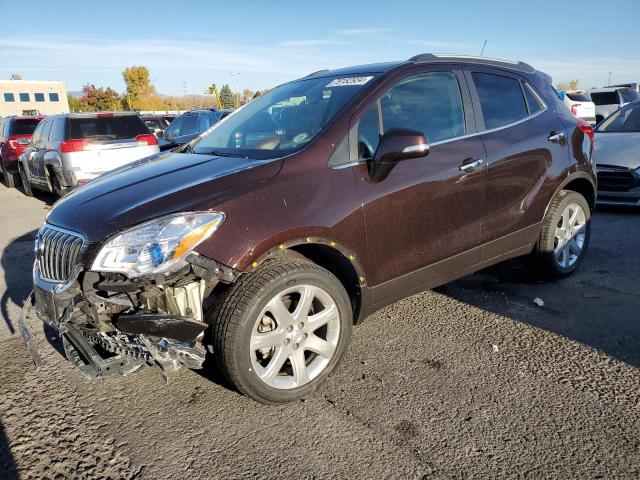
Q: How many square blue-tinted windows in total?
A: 4